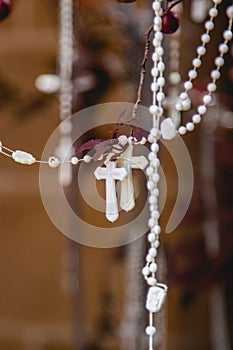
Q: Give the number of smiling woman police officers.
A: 0